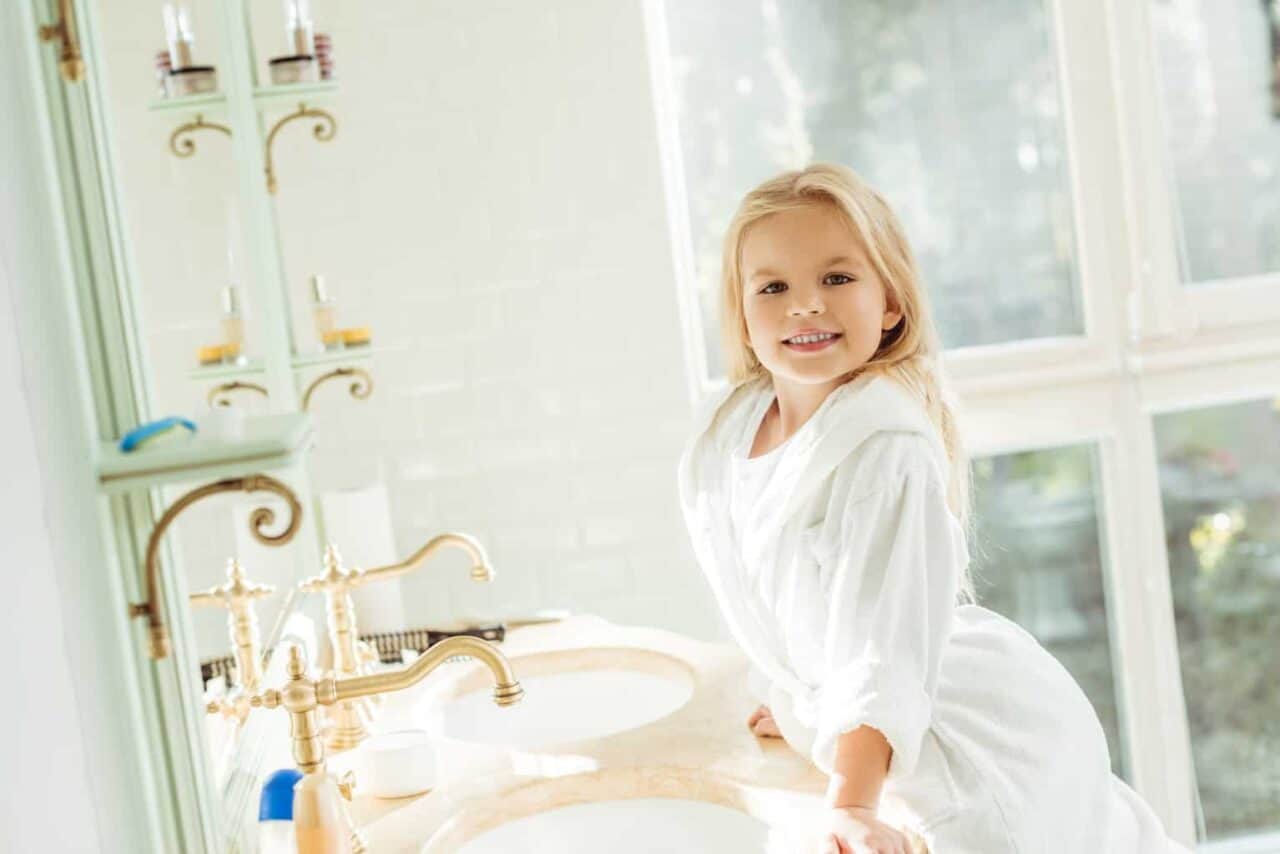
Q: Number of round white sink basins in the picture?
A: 2